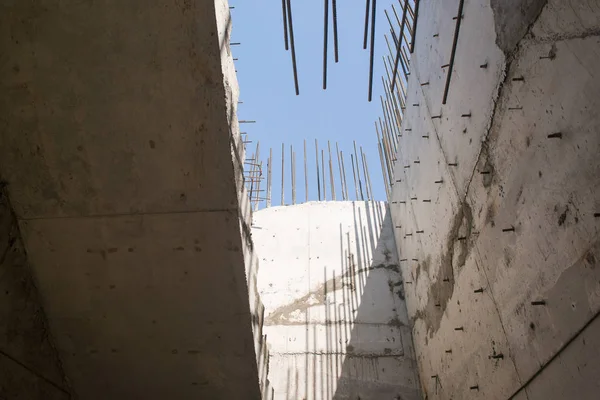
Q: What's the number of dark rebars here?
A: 9